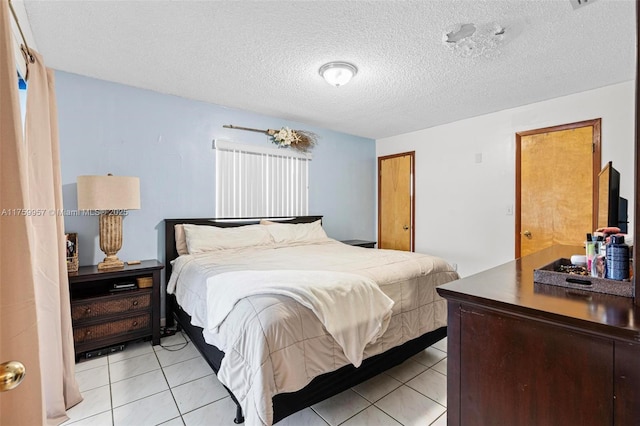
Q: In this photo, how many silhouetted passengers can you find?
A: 0